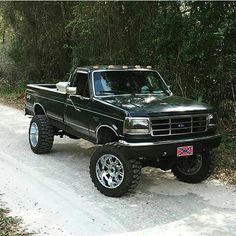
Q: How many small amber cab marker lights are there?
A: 5